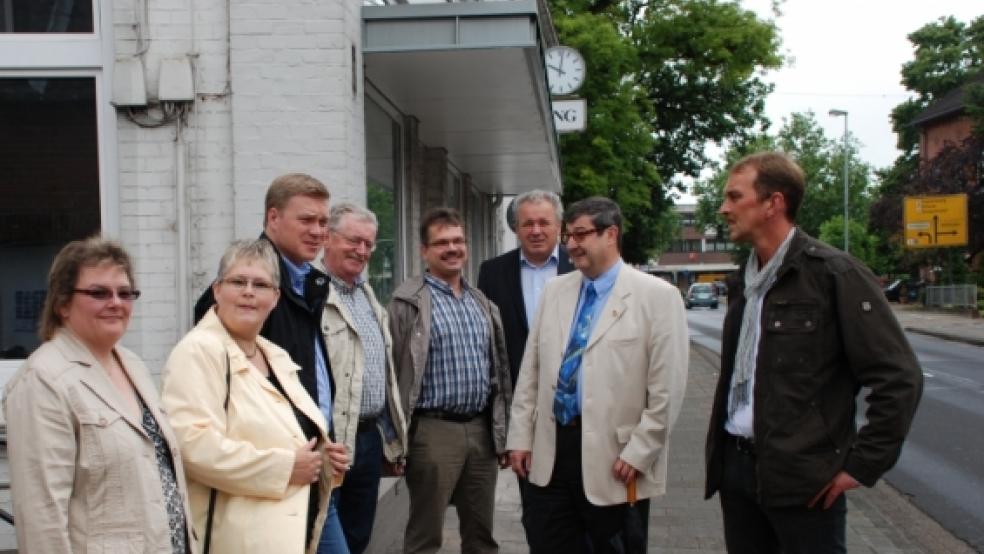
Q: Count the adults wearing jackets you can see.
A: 8